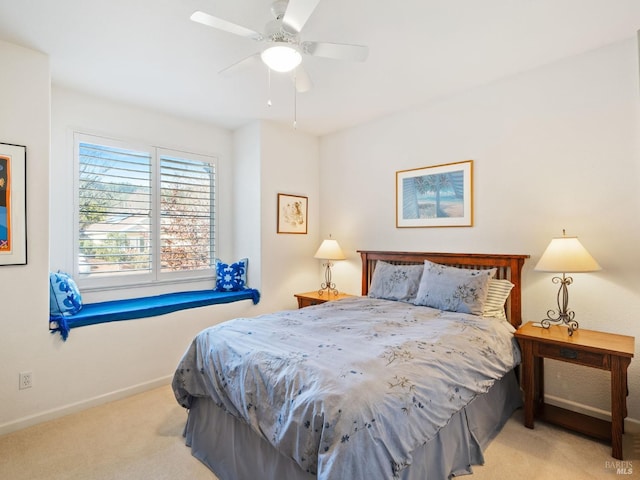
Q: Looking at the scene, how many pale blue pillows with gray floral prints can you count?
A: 2